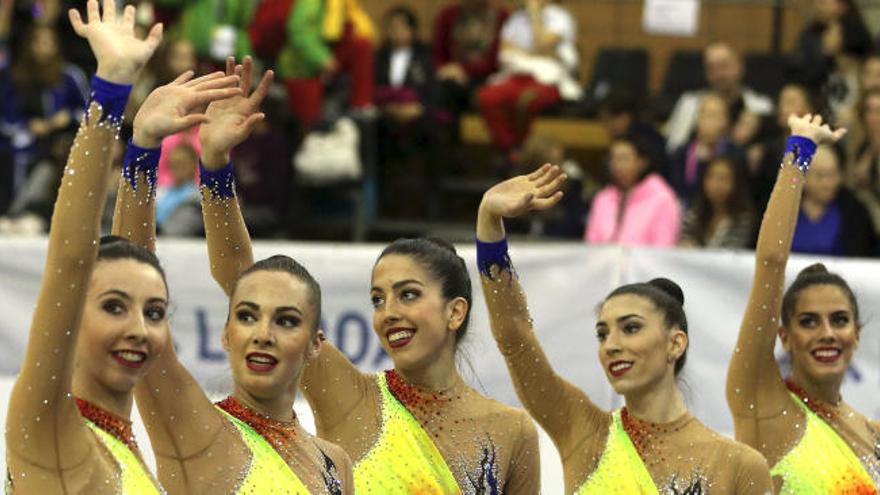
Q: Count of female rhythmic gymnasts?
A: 5